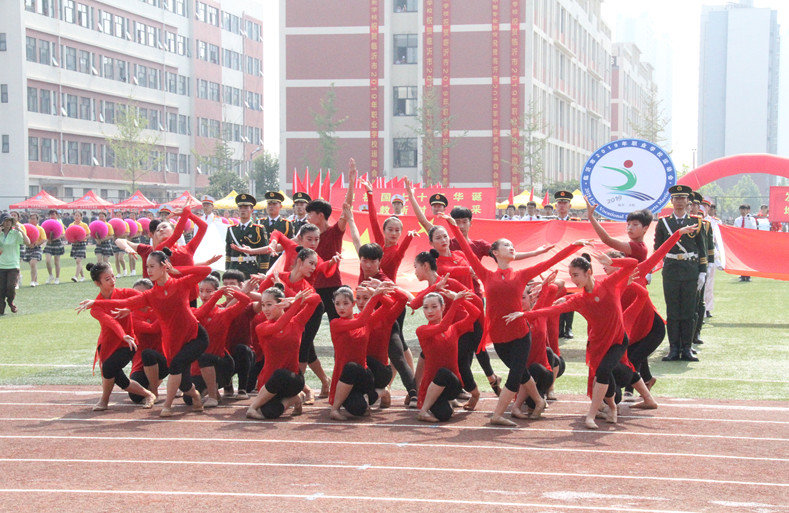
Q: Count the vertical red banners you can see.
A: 5